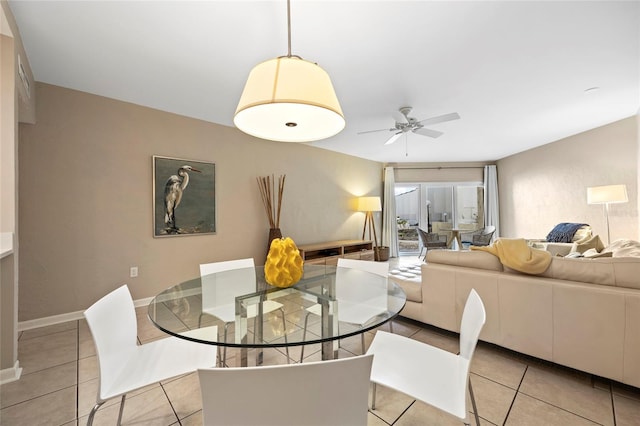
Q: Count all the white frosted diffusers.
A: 1